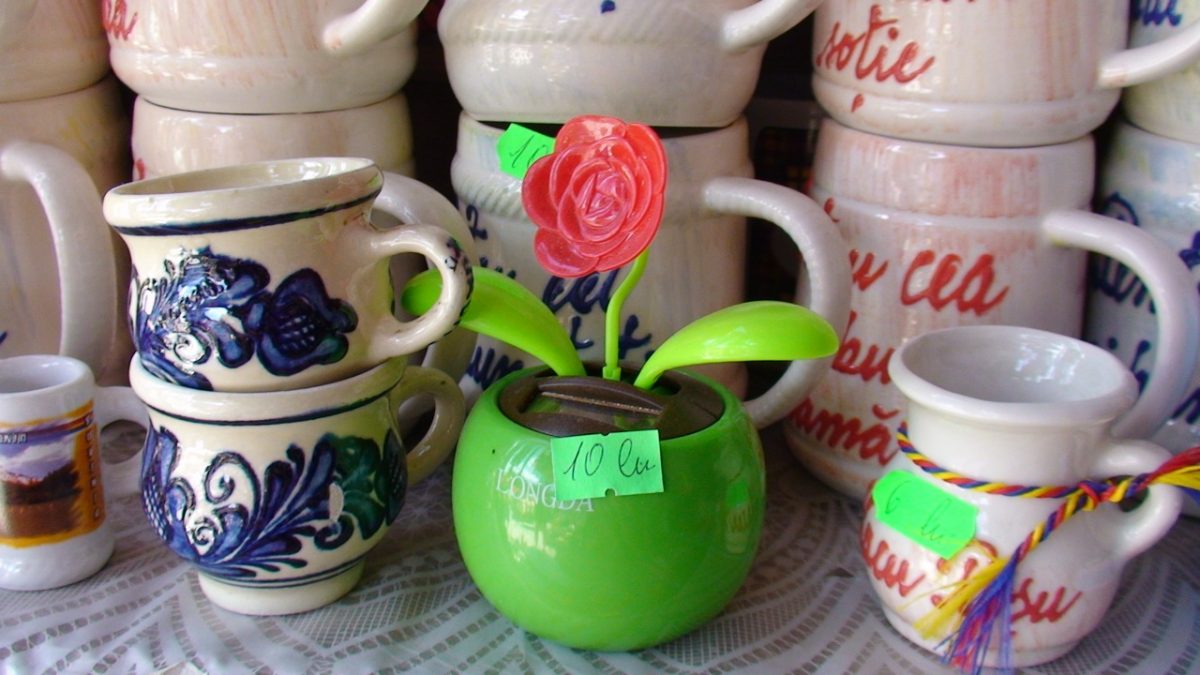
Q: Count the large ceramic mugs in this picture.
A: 10